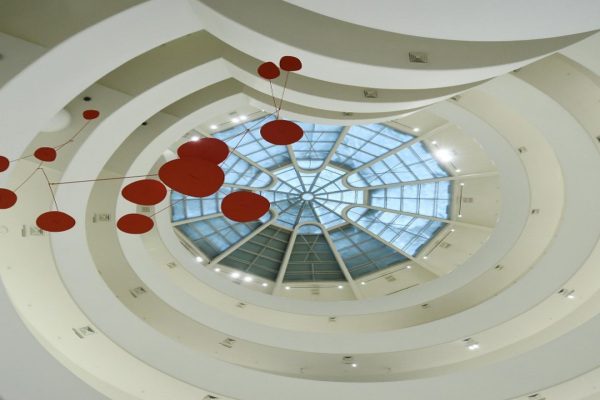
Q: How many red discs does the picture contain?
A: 13